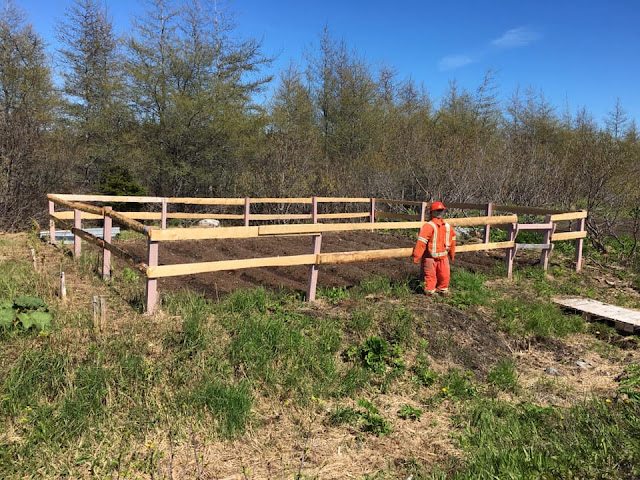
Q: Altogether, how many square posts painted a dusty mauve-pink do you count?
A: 14